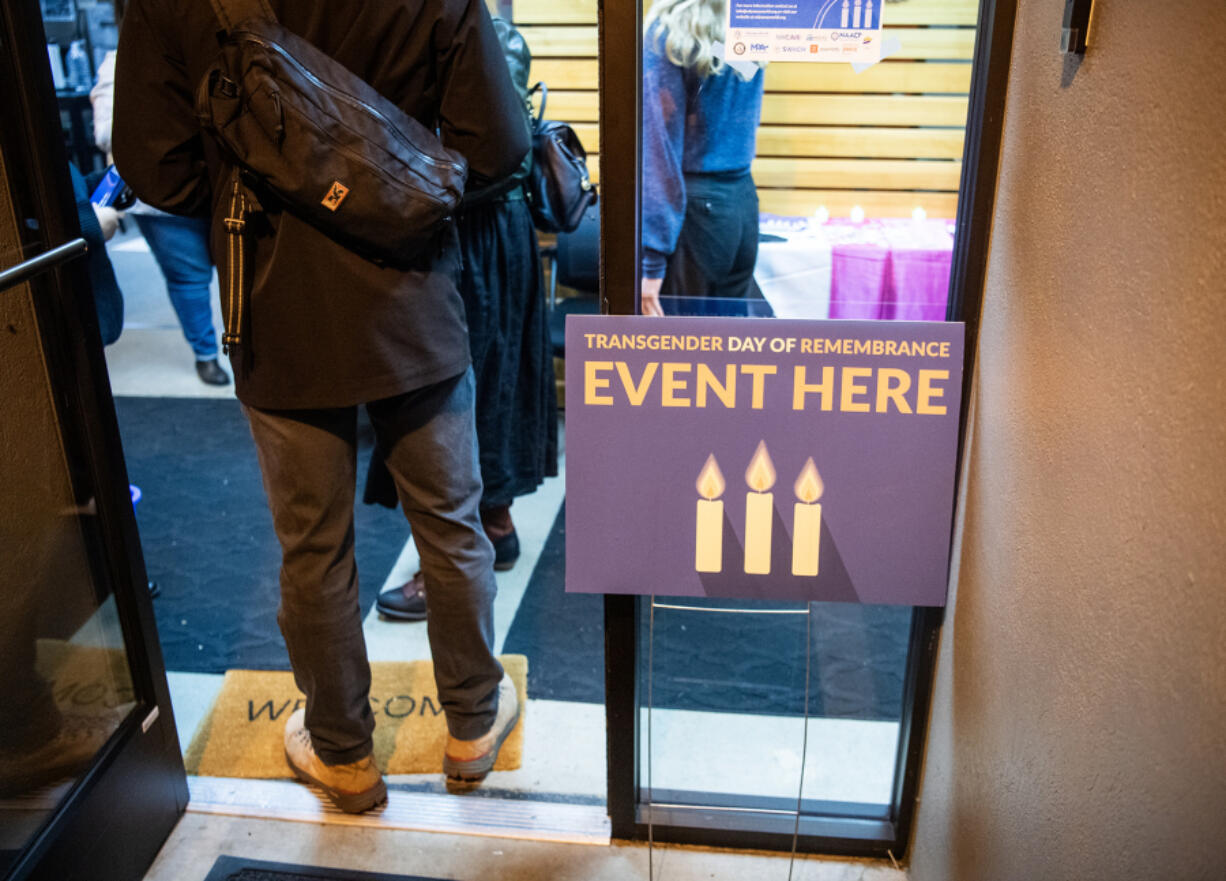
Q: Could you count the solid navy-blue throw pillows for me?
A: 0